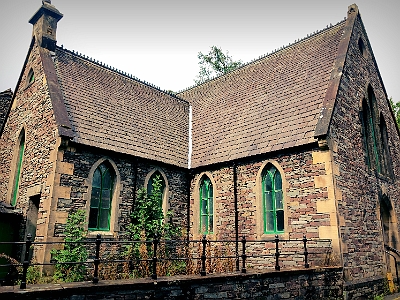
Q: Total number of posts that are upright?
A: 7